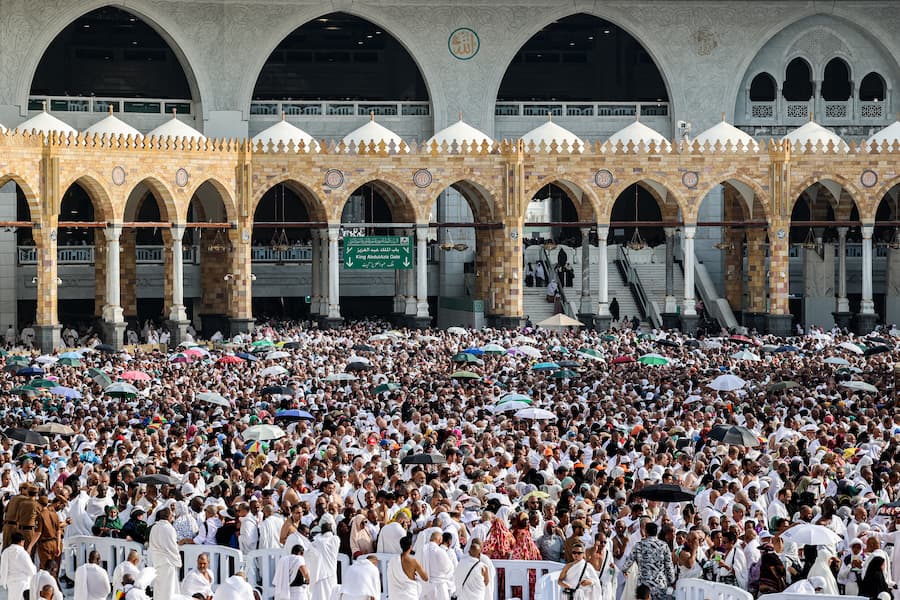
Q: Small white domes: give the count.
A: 11